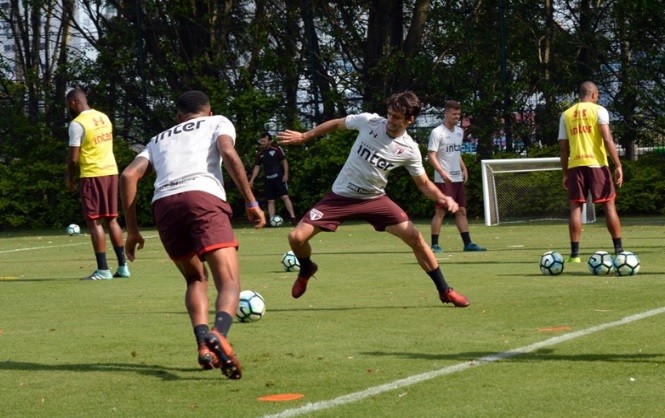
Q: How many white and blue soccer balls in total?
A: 7